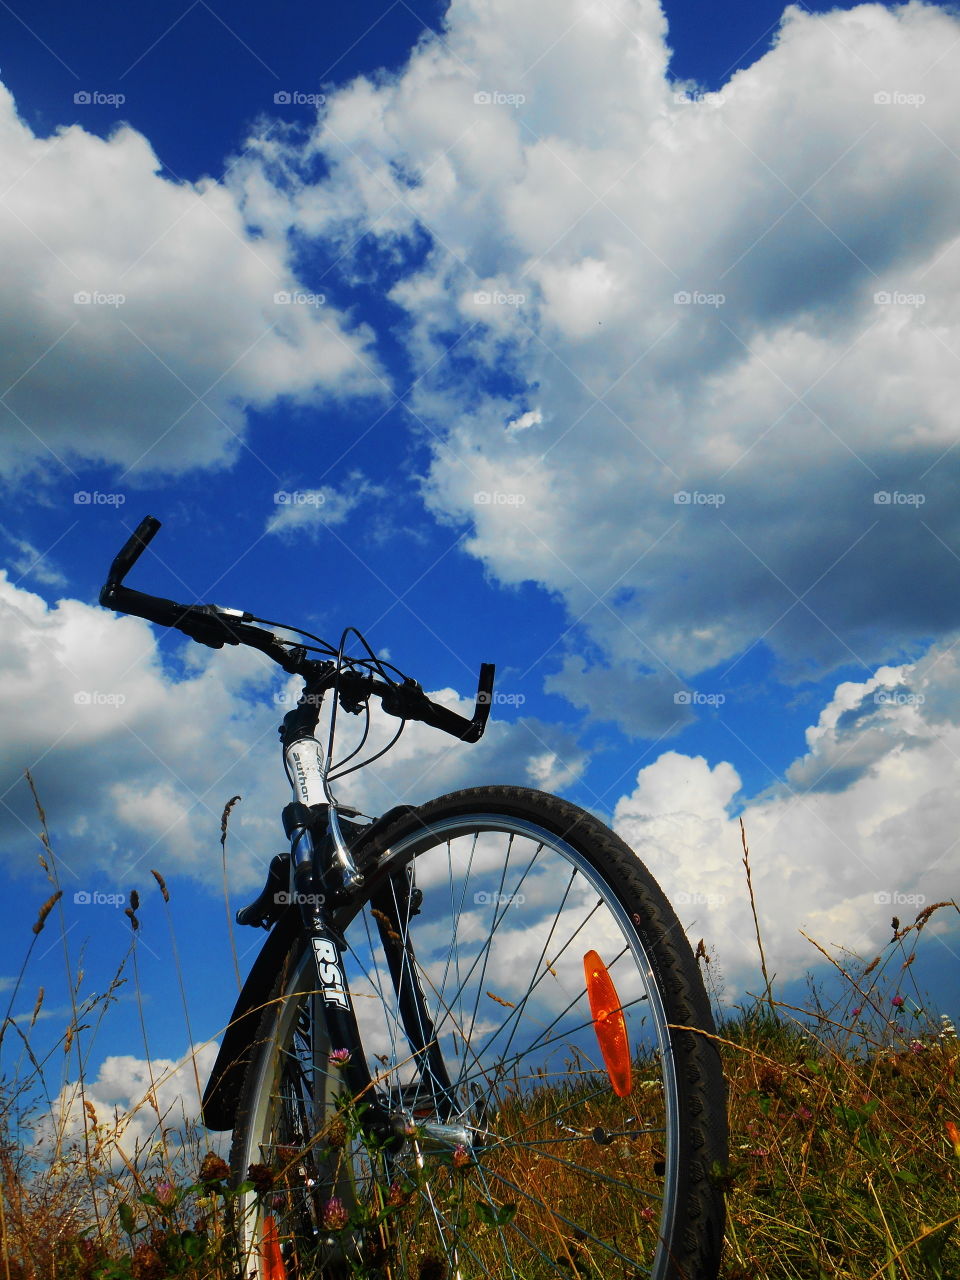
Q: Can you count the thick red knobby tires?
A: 0